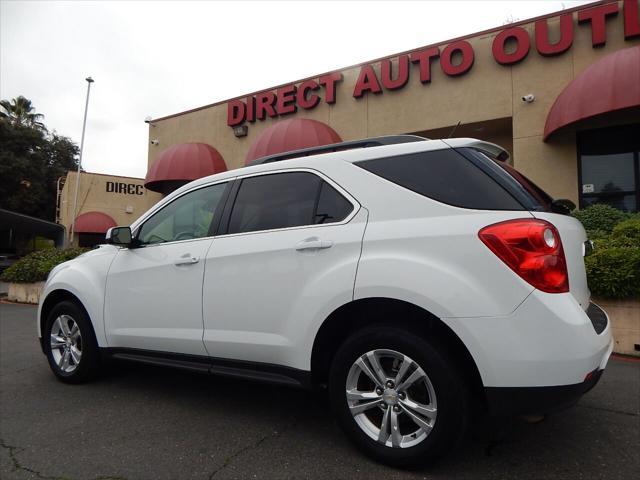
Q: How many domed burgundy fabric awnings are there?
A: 4